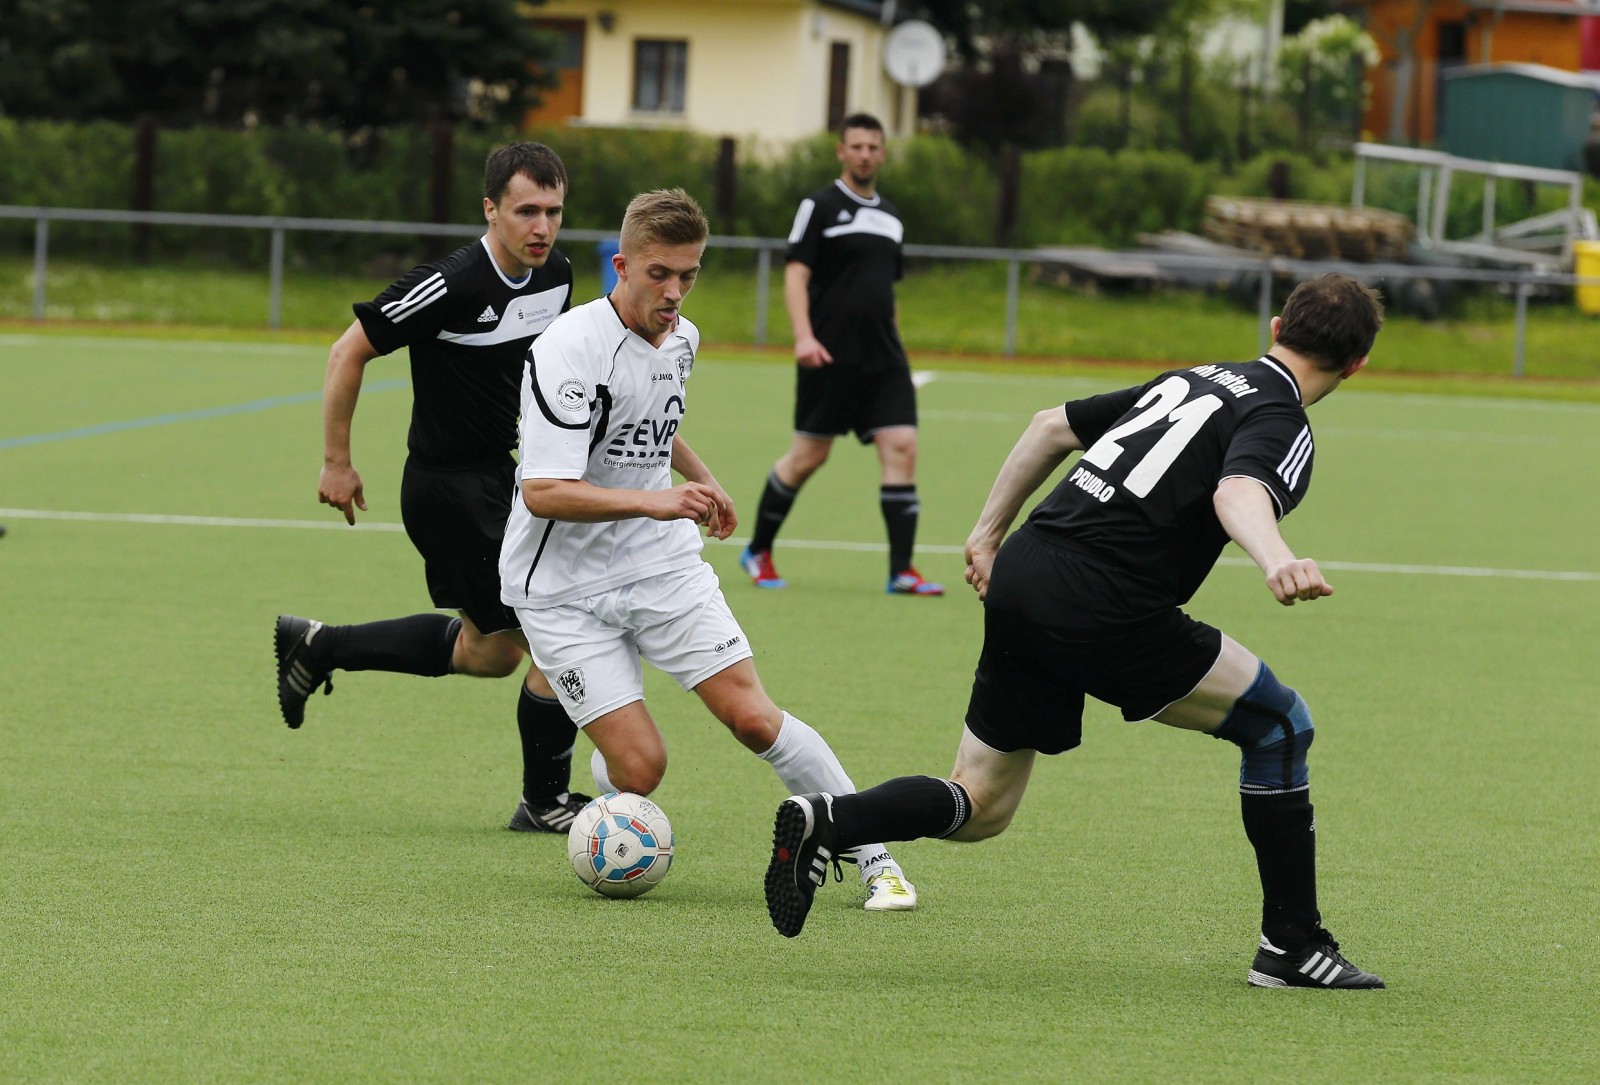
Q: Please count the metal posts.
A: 6